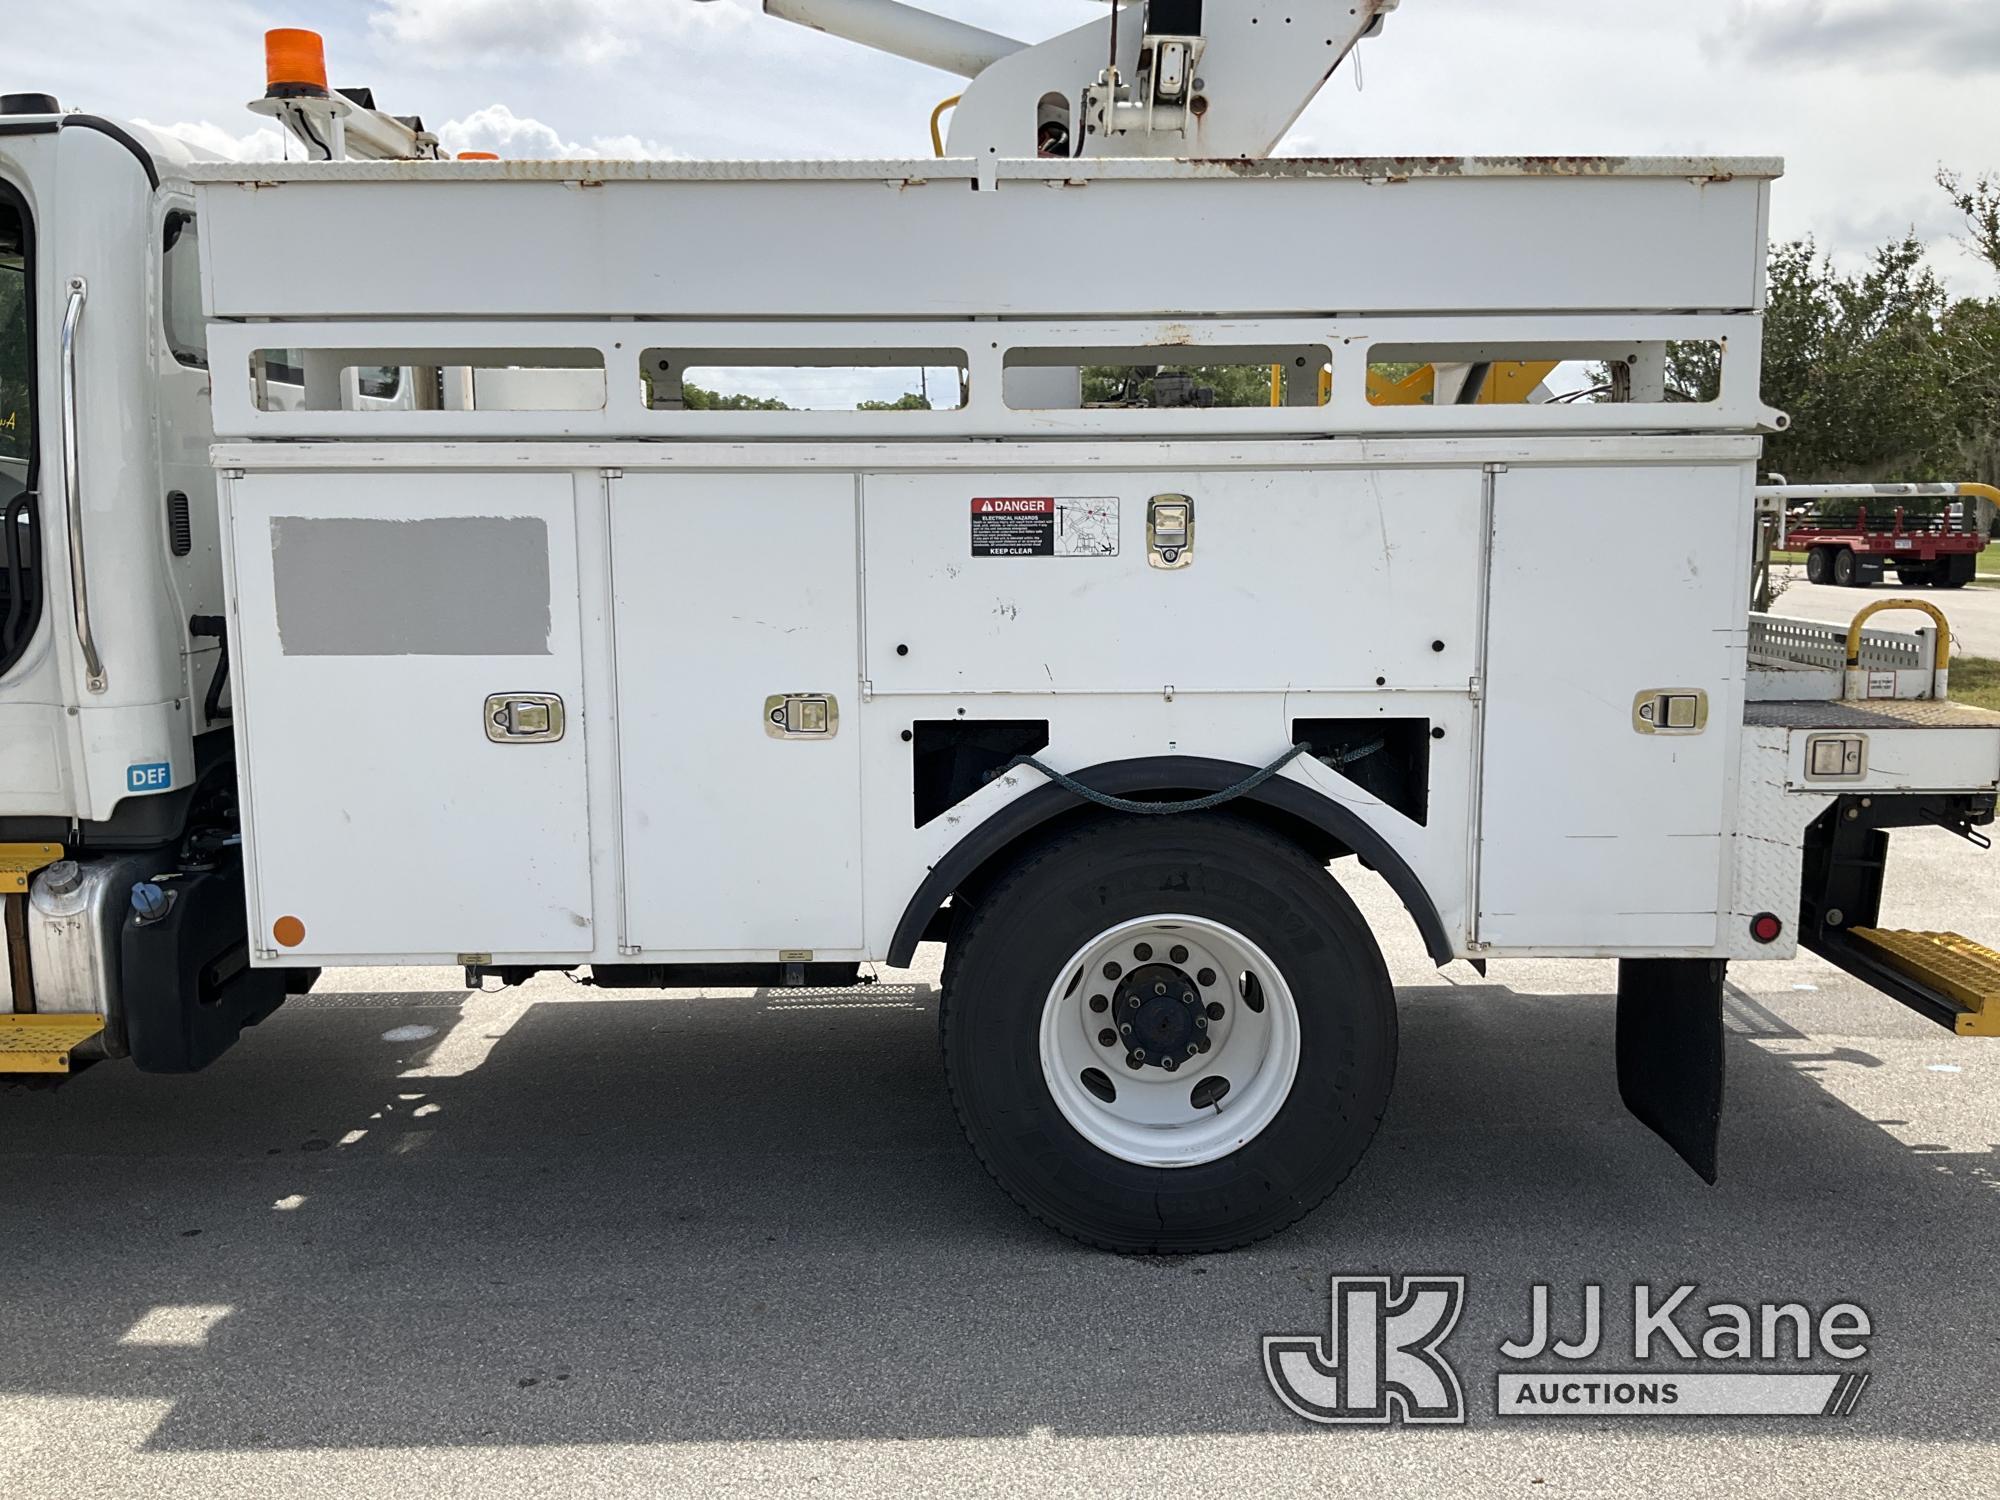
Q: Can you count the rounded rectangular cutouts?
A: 4